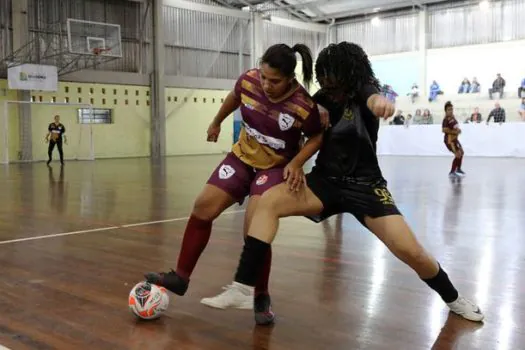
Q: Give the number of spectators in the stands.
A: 14